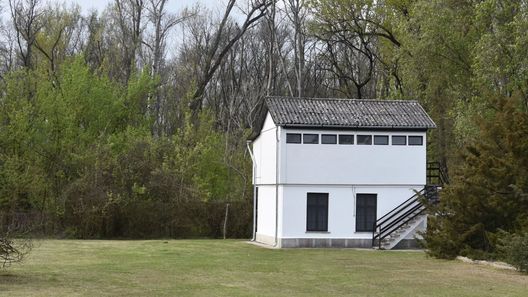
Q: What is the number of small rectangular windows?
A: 8